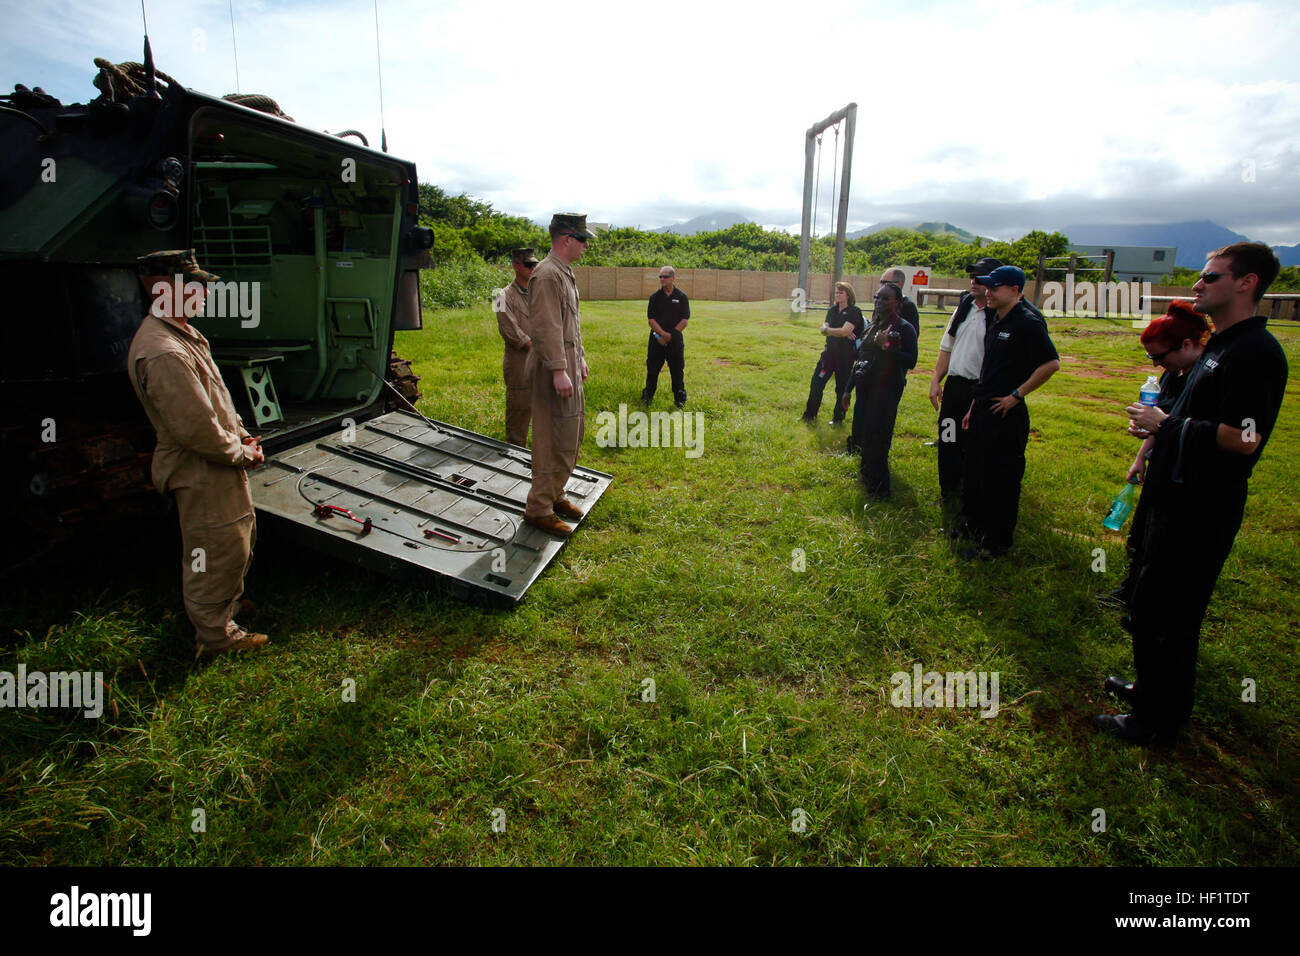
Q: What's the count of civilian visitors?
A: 8